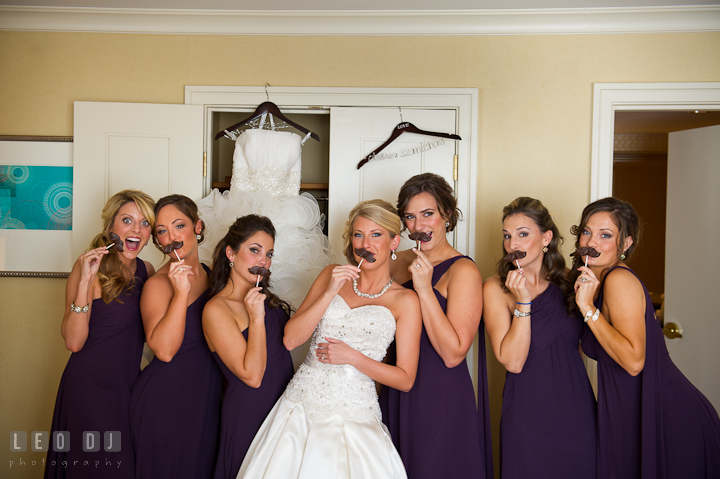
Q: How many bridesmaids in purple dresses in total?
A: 6